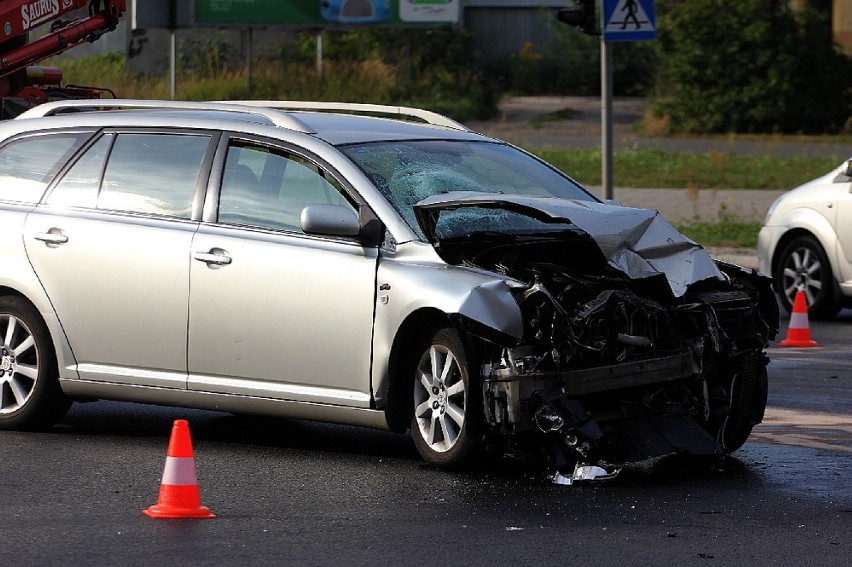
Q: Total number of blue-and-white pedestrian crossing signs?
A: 1